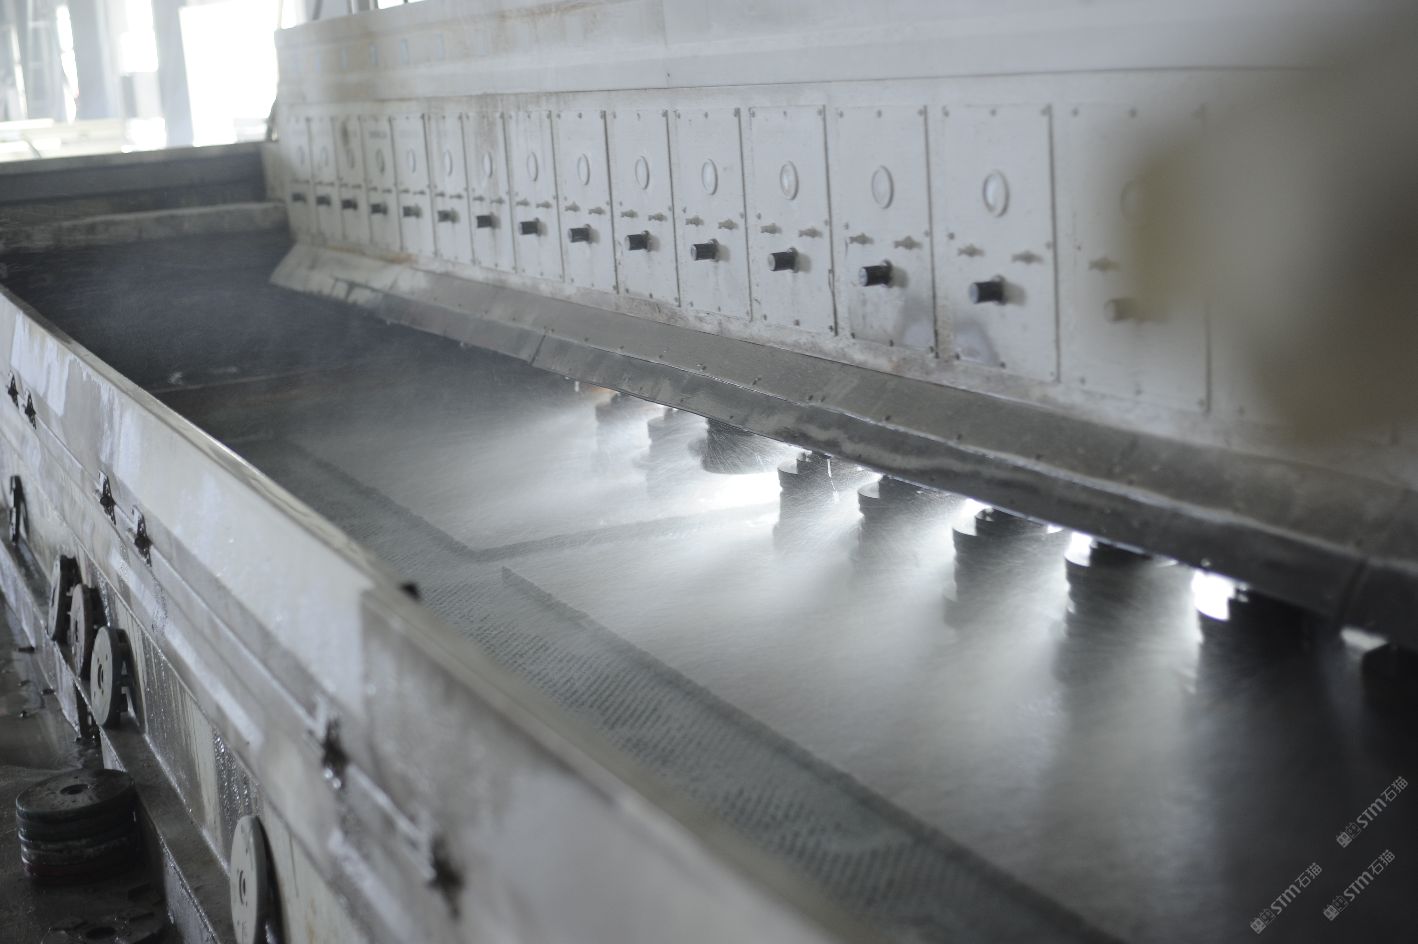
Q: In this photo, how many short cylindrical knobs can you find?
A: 15